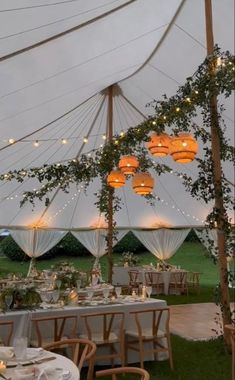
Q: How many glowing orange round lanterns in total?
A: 5